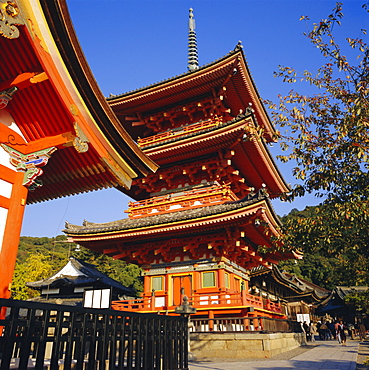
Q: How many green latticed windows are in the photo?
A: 3